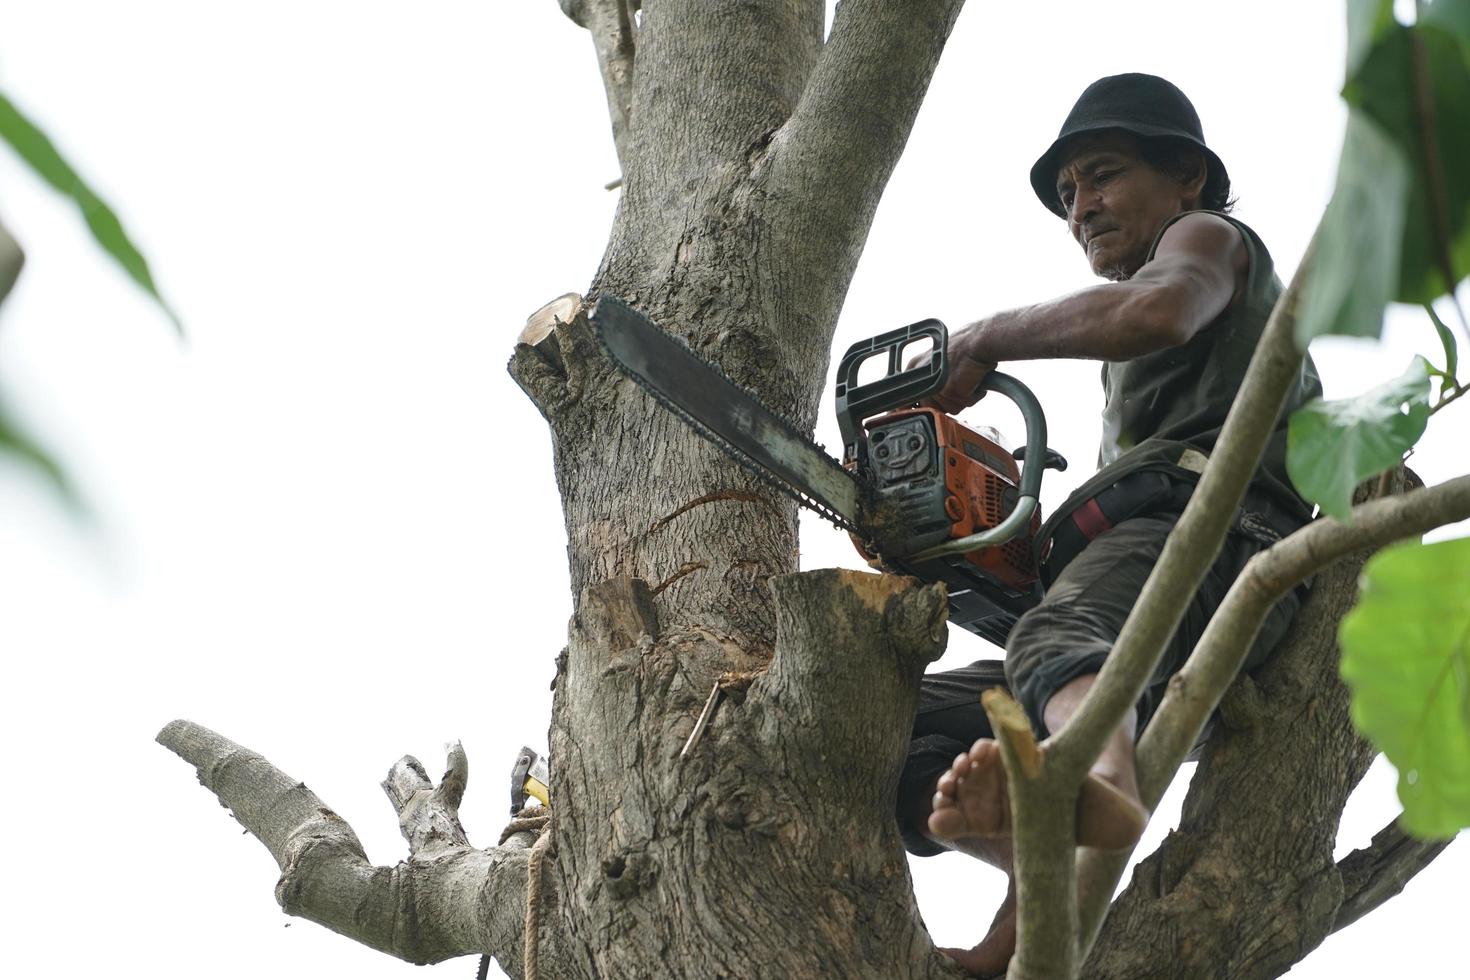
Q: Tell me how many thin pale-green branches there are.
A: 2